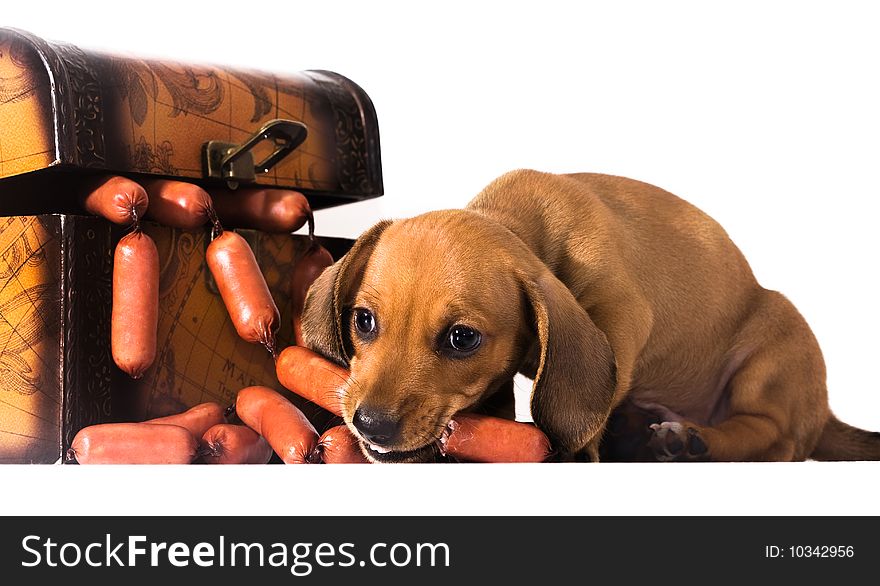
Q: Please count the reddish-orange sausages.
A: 13